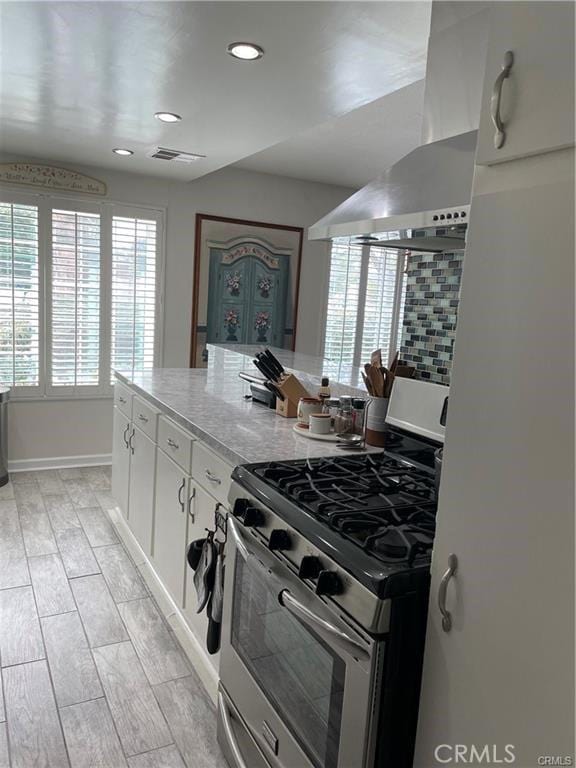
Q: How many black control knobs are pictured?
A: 5